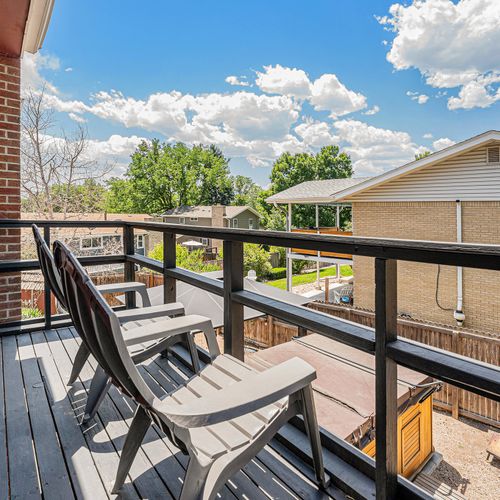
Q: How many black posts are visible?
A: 5